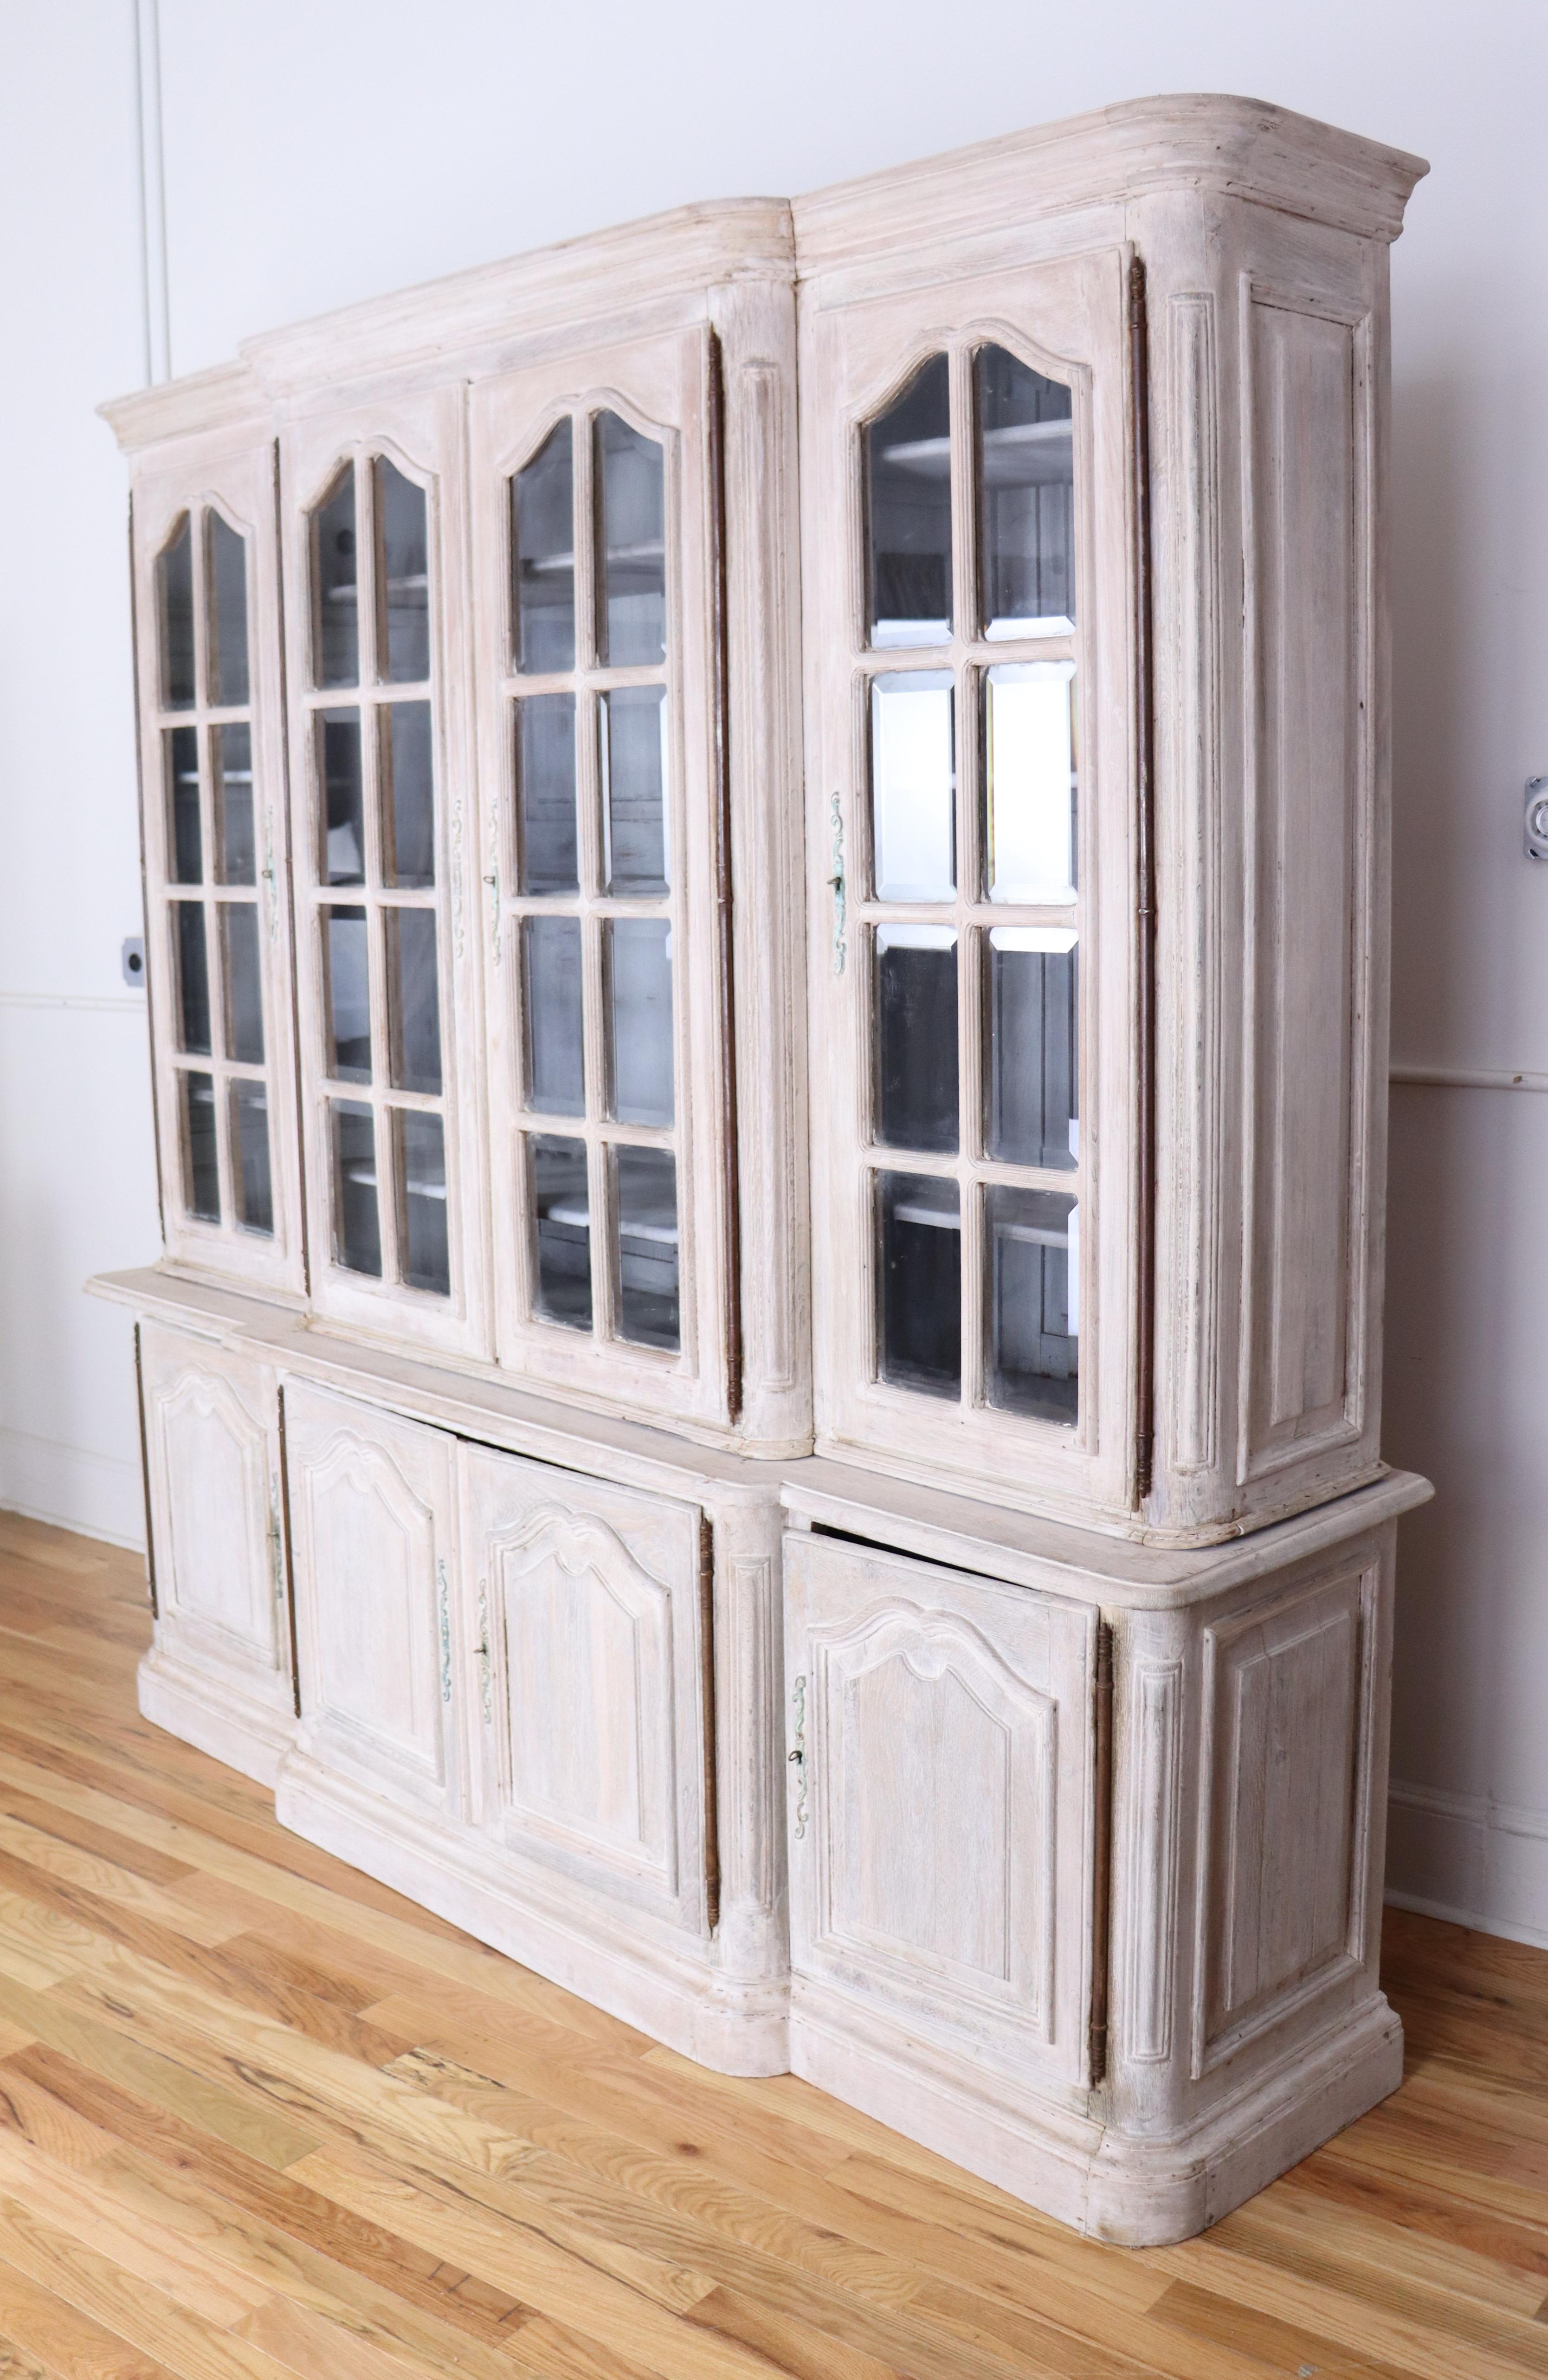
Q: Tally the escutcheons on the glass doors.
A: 4